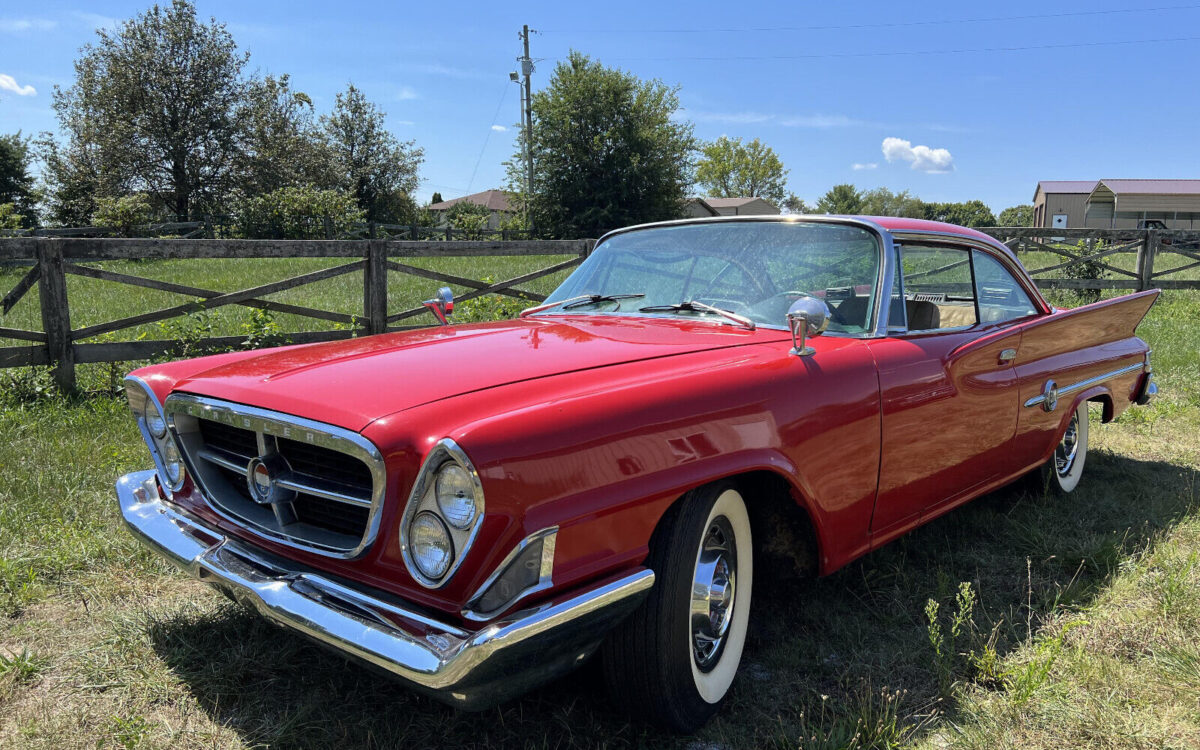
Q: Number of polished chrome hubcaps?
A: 2